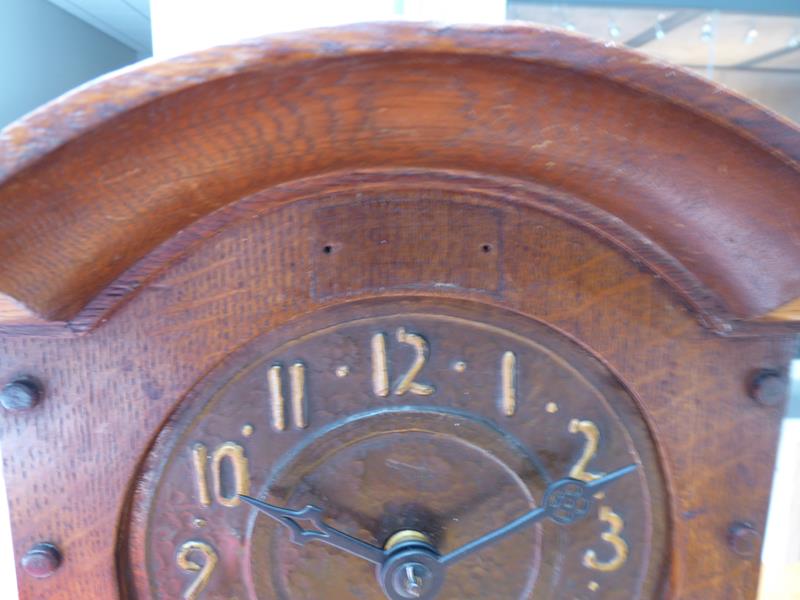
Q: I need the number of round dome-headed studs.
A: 4